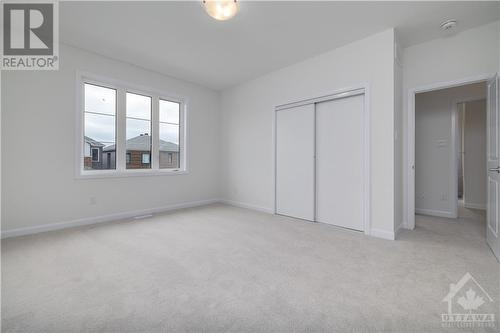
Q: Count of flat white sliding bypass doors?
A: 2